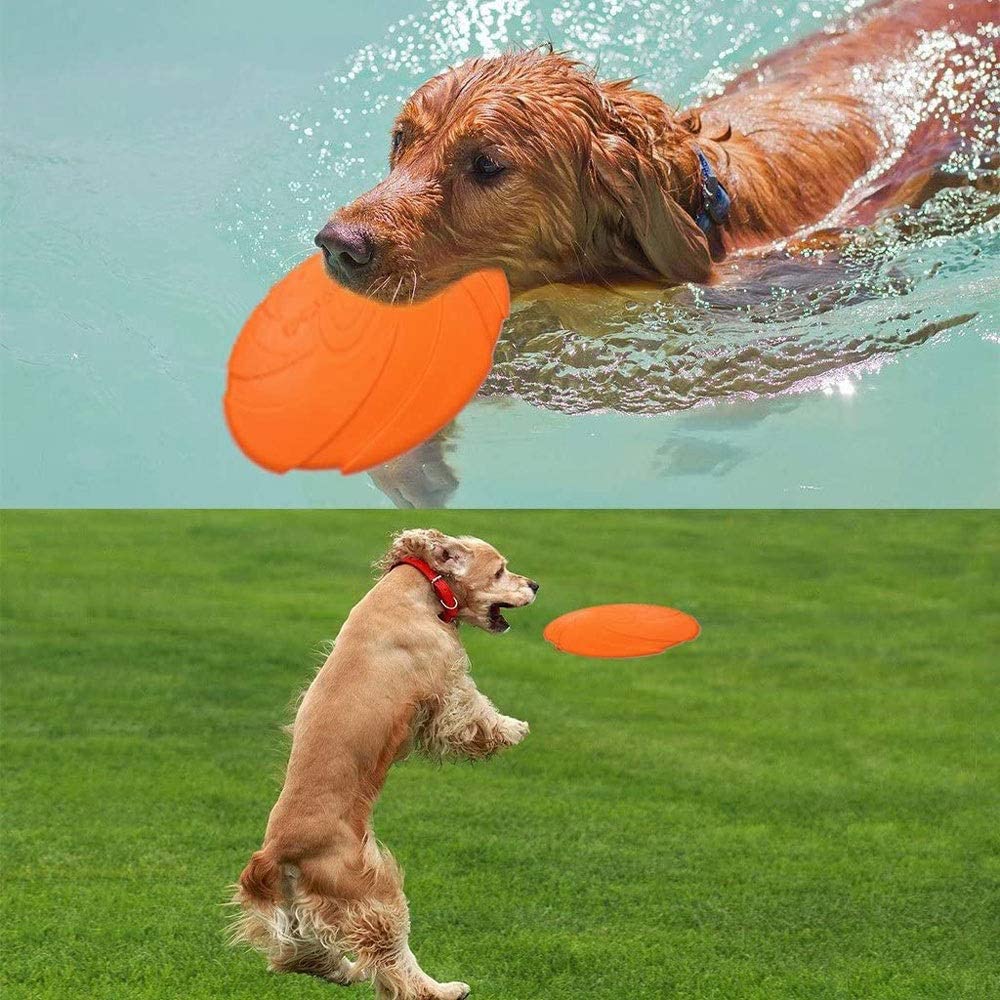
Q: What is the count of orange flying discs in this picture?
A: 2